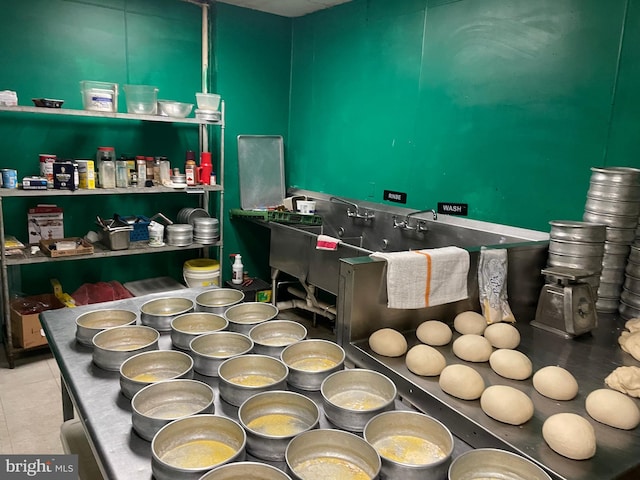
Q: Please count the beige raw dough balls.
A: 12